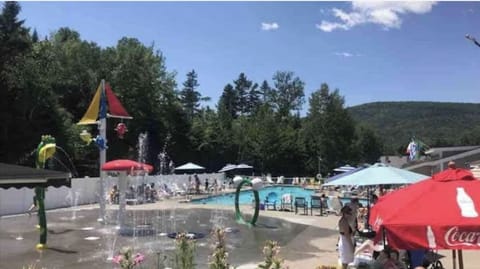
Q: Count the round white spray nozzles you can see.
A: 2